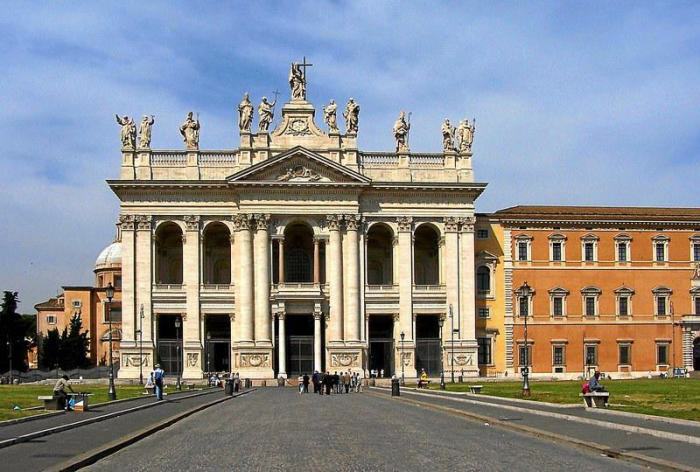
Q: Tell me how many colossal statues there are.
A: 11